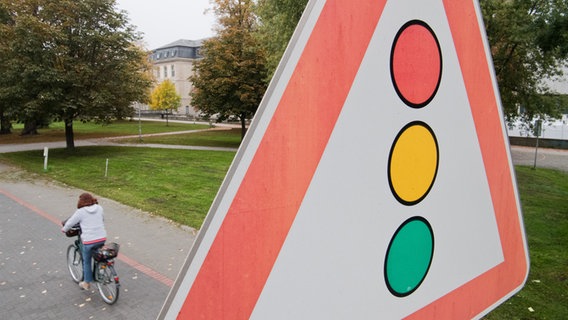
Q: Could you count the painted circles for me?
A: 3